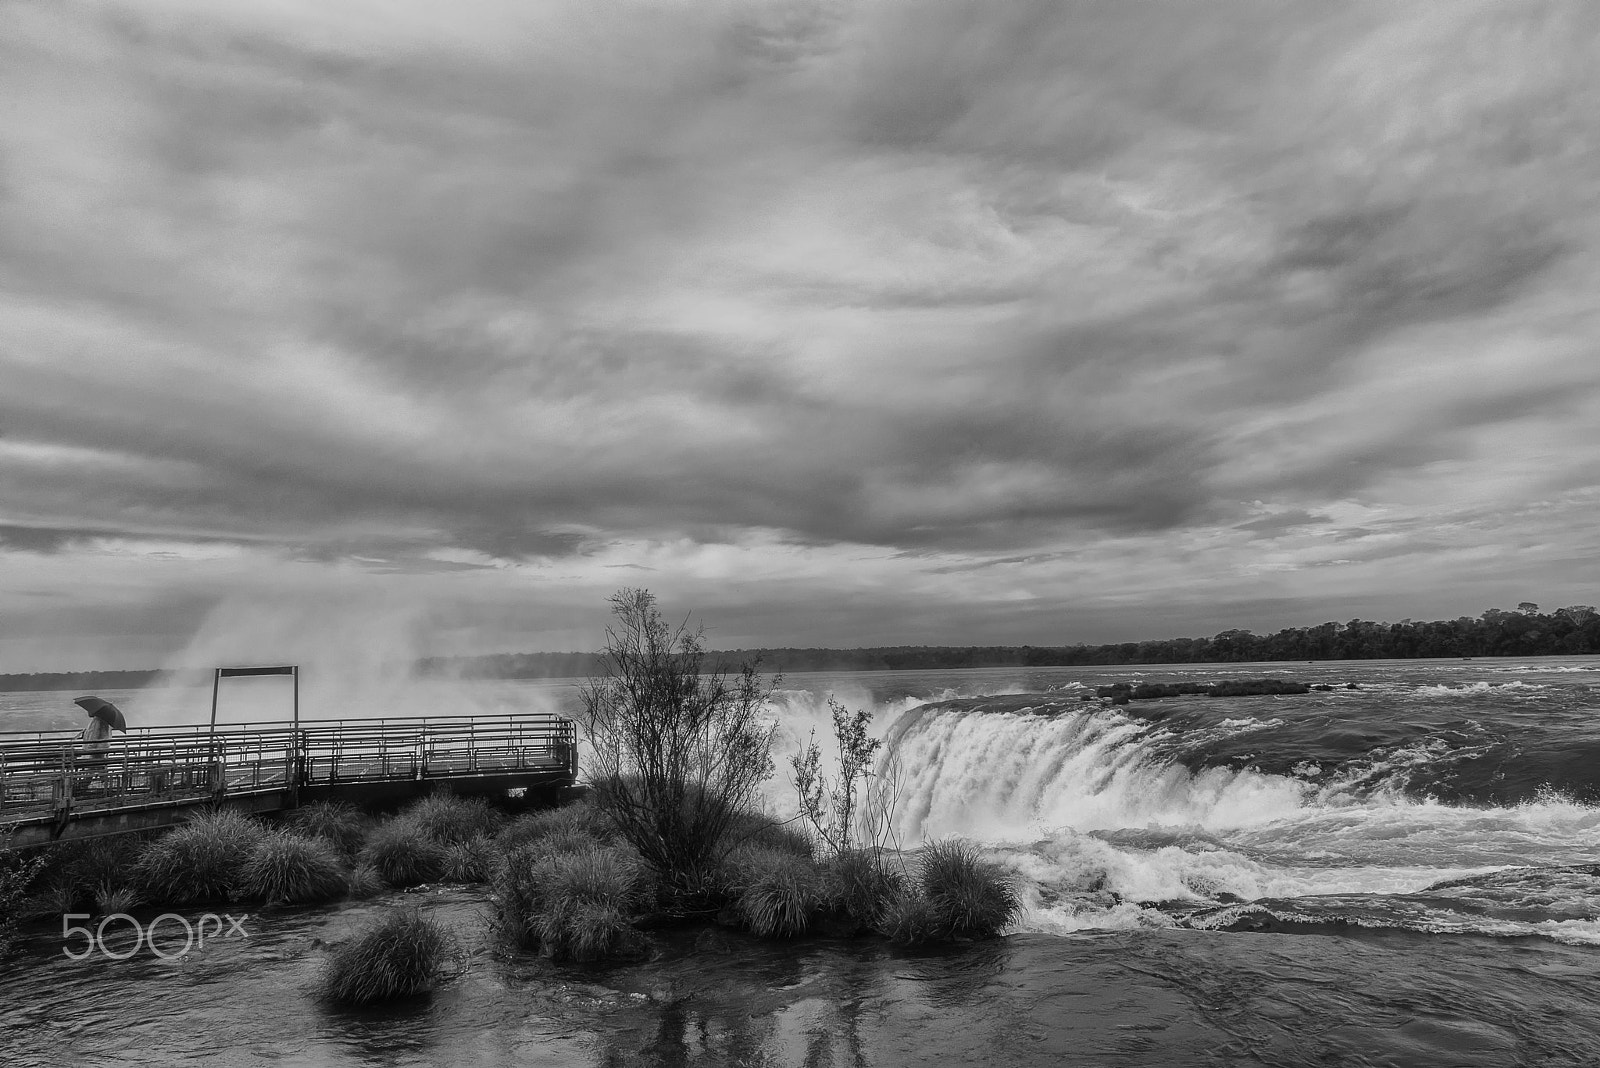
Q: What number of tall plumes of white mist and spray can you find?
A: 1